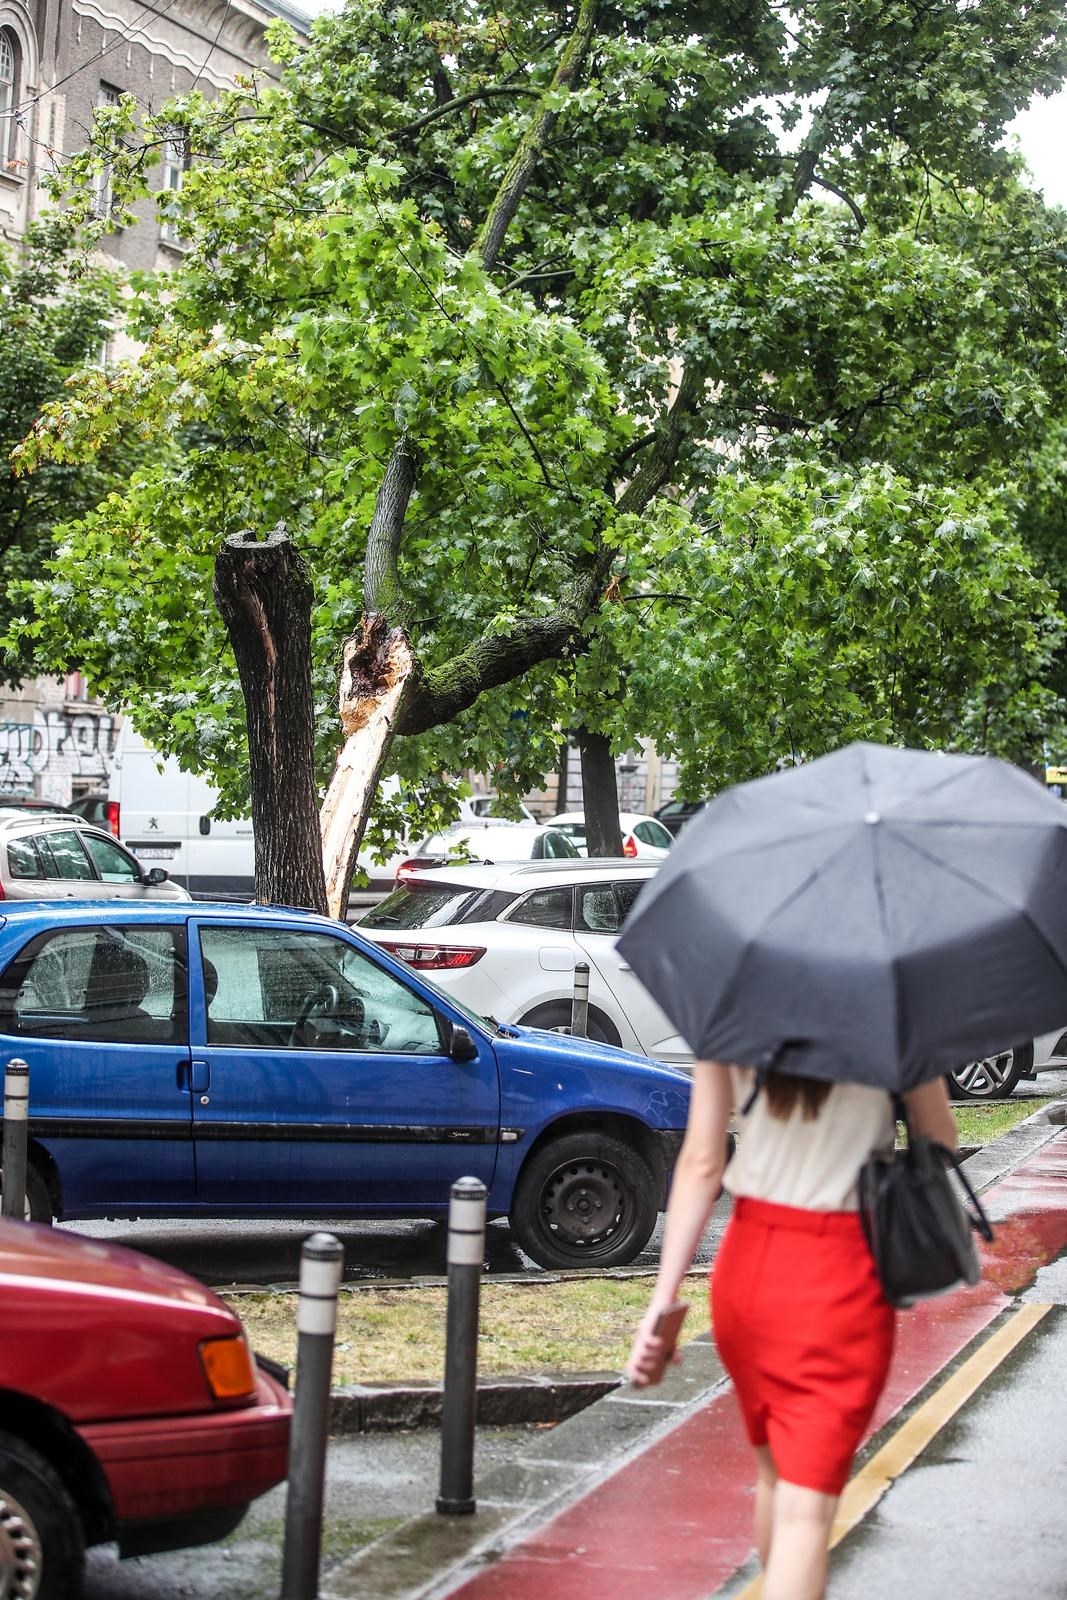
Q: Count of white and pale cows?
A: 0